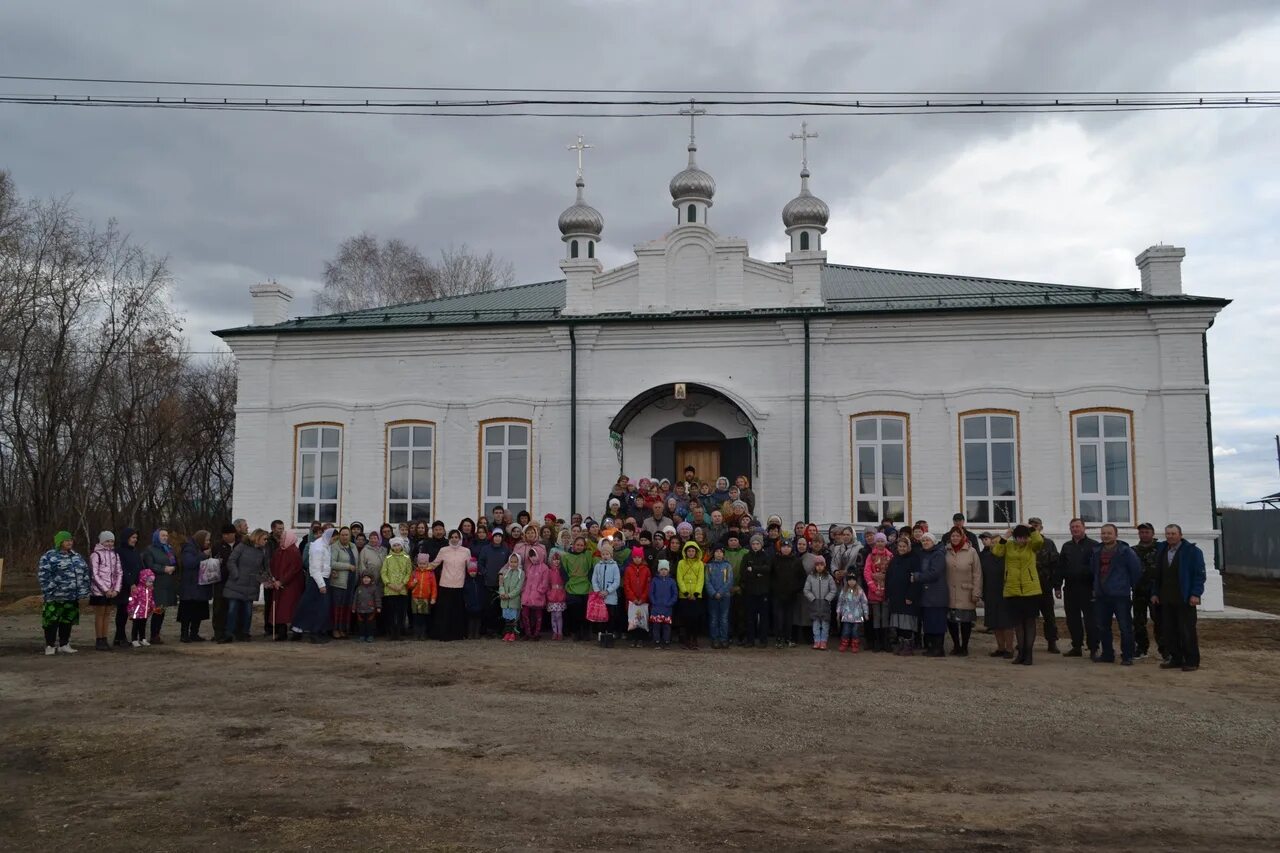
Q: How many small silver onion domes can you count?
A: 3